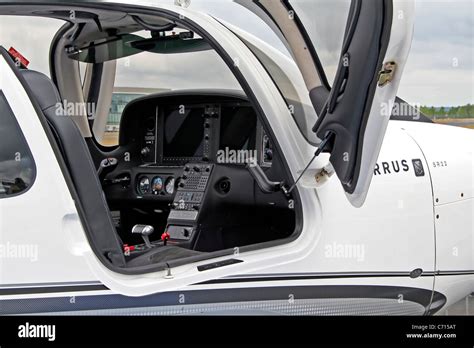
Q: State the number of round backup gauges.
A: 3